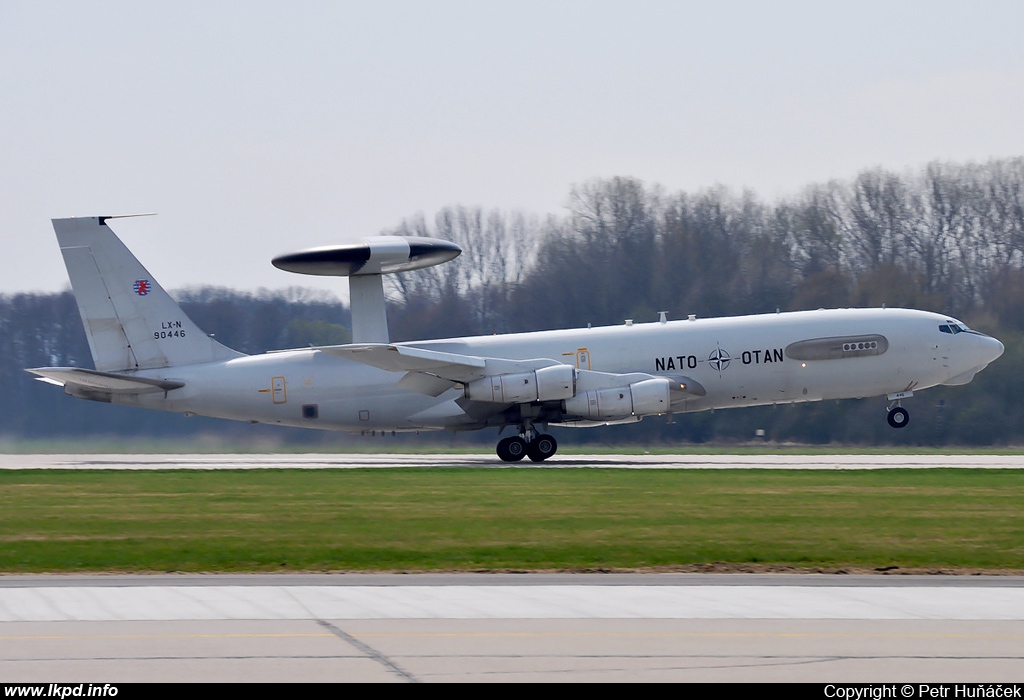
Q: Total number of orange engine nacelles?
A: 0